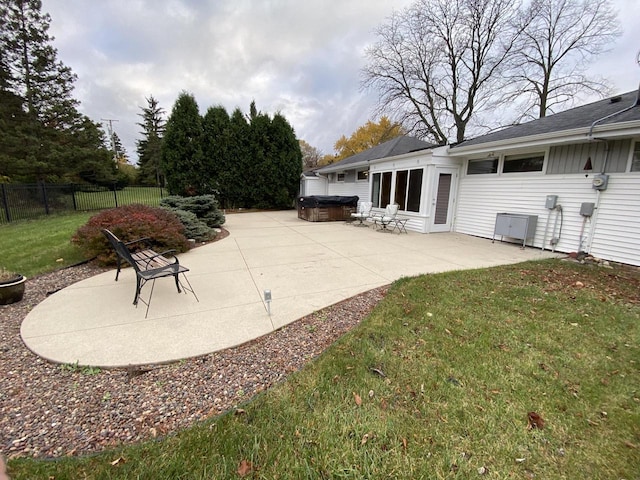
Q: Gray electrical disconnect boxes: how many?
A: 2